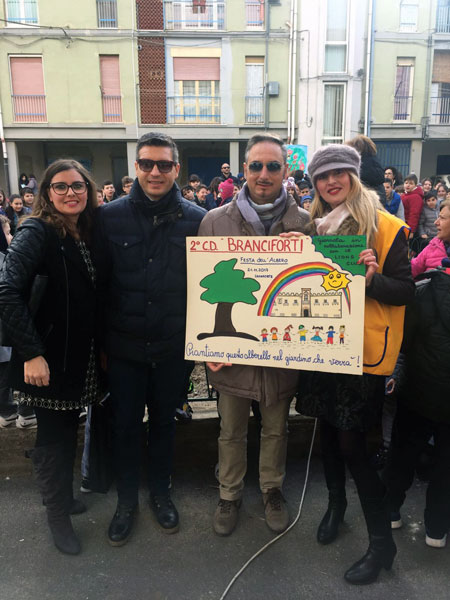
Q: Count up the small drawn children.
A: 7